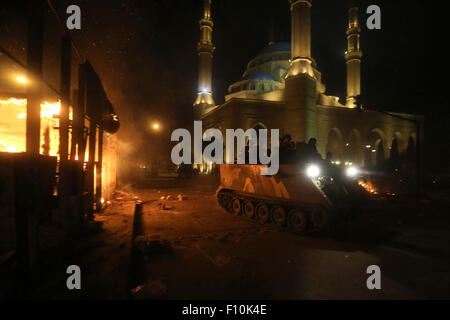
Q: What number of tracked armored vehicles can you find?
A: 1